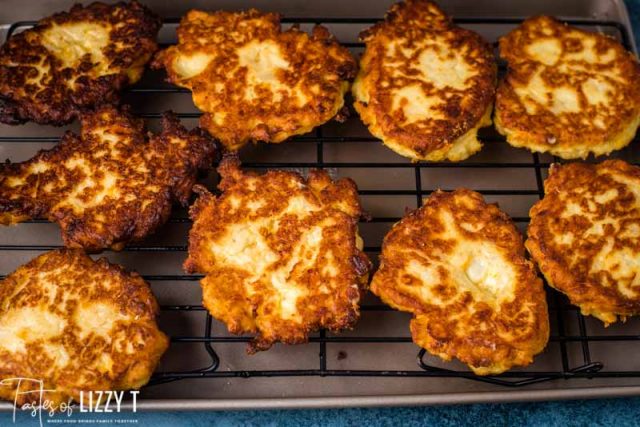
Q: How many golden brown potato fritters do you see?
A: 9